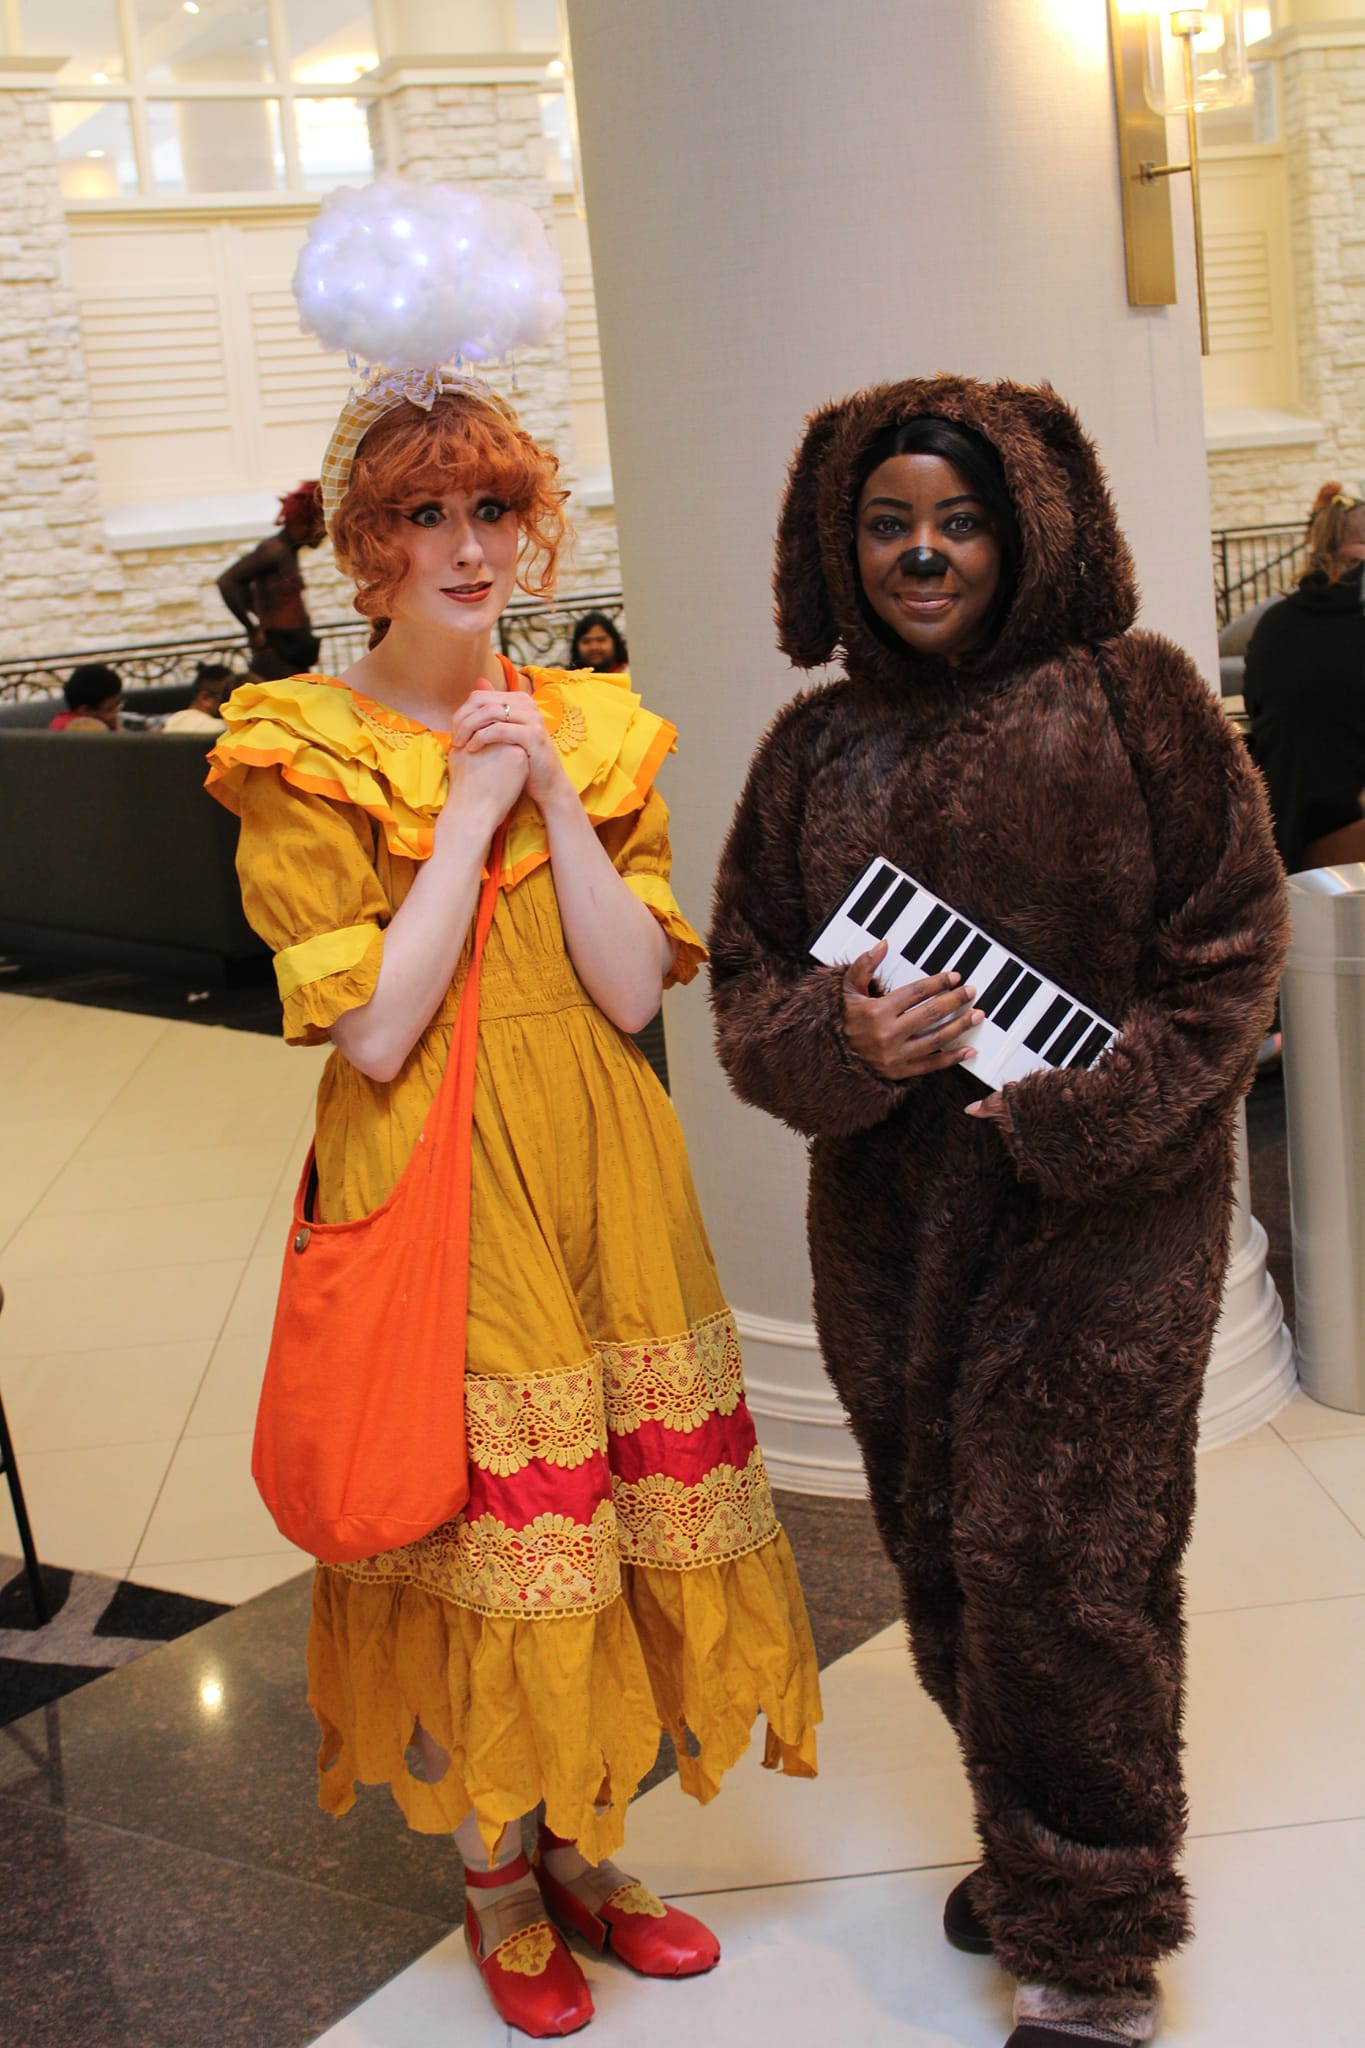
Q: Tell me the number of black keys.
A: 10